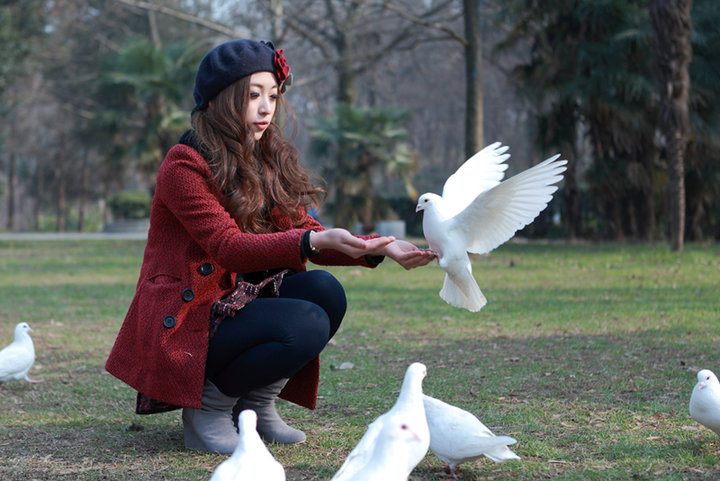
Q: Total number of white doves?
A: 7